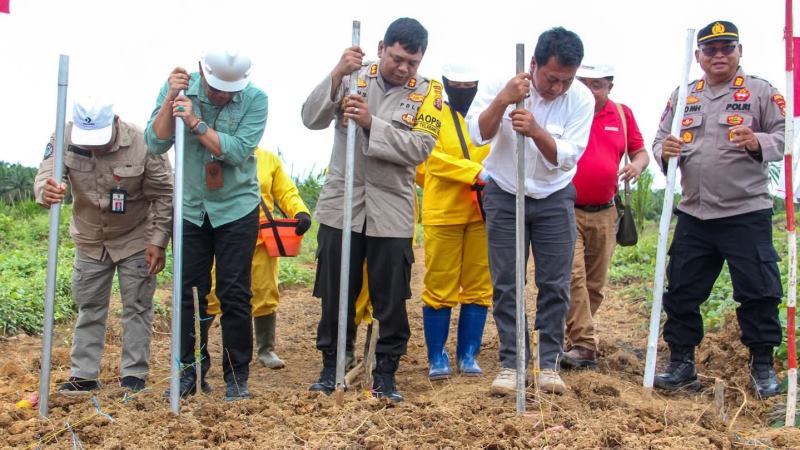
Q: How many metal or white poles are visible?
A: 5